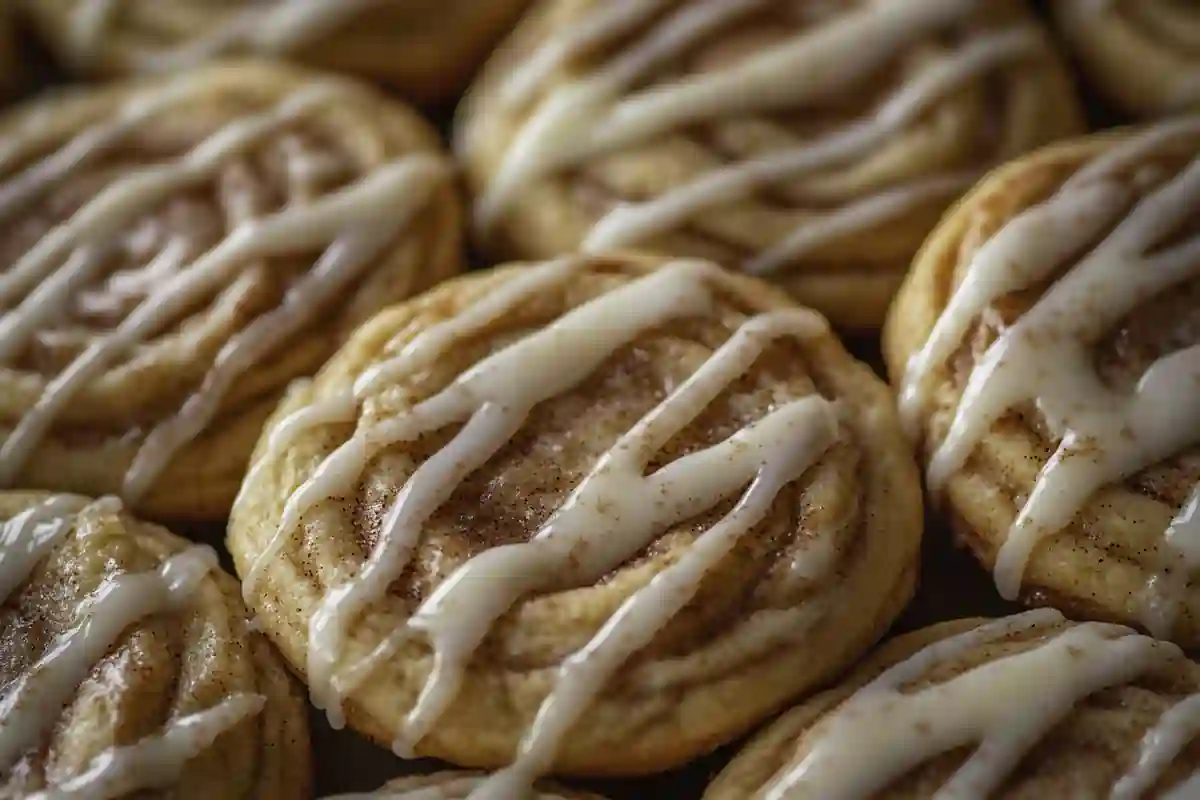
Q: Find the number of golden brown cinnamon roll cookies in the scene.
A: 9